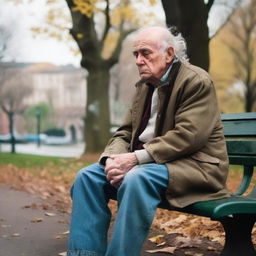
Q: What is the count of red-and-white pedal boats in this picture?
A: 0